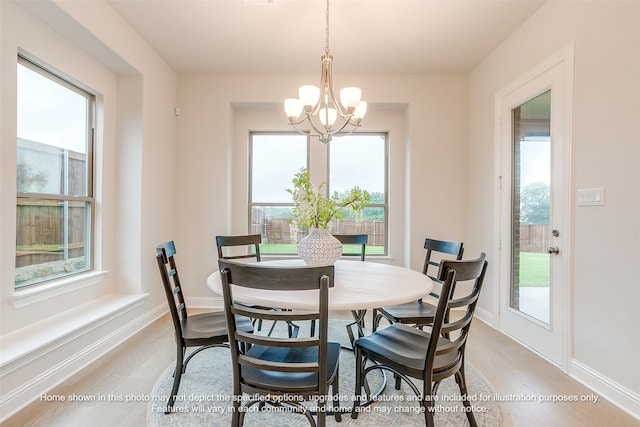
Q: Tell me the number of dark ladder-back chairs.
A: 6